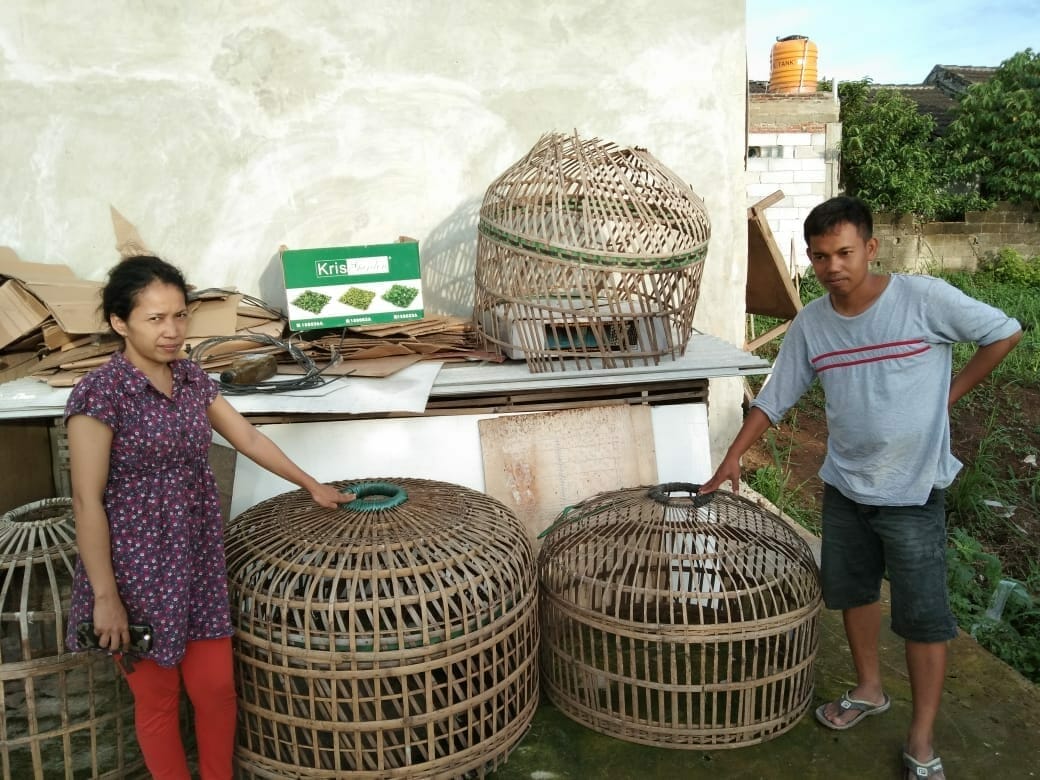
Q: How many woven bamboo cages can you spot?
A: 4